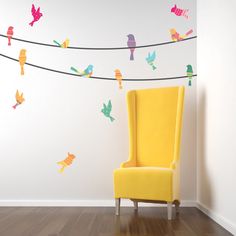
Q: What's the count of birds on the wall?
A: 14